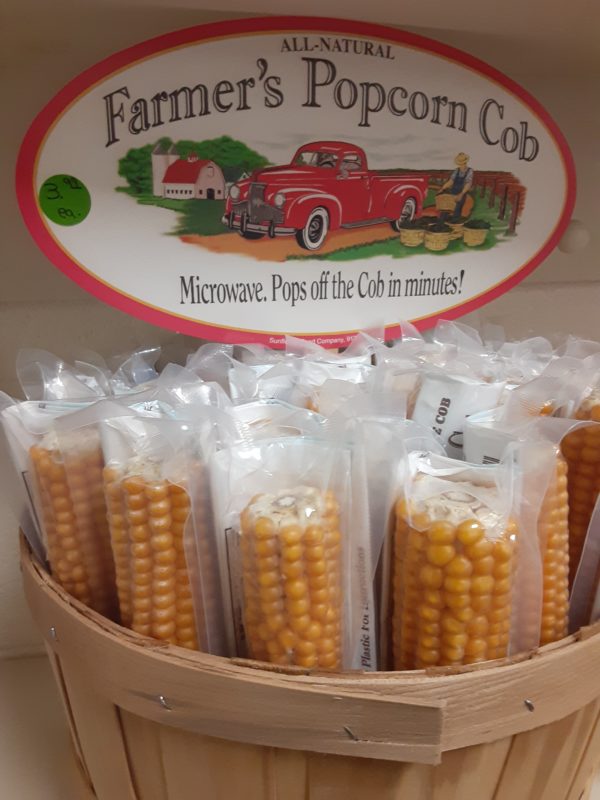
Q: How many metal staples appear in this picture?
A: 4